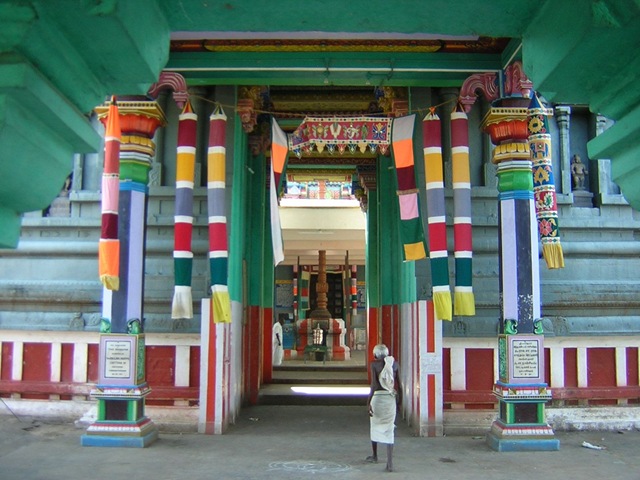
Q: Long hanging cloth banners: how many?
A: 8